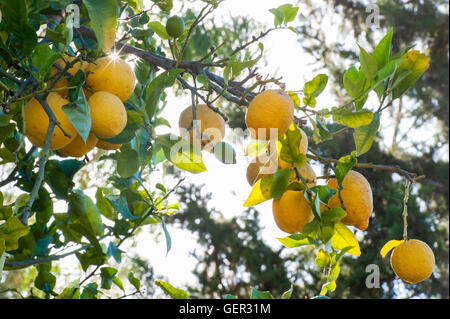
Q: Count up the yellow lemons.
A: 14